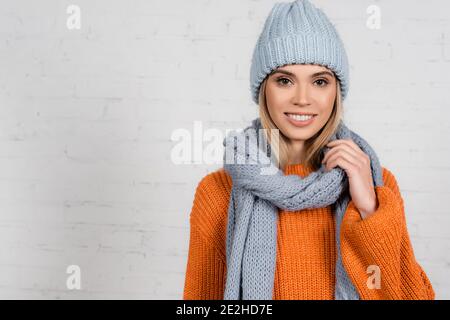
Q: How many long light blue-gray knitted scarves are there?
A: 1